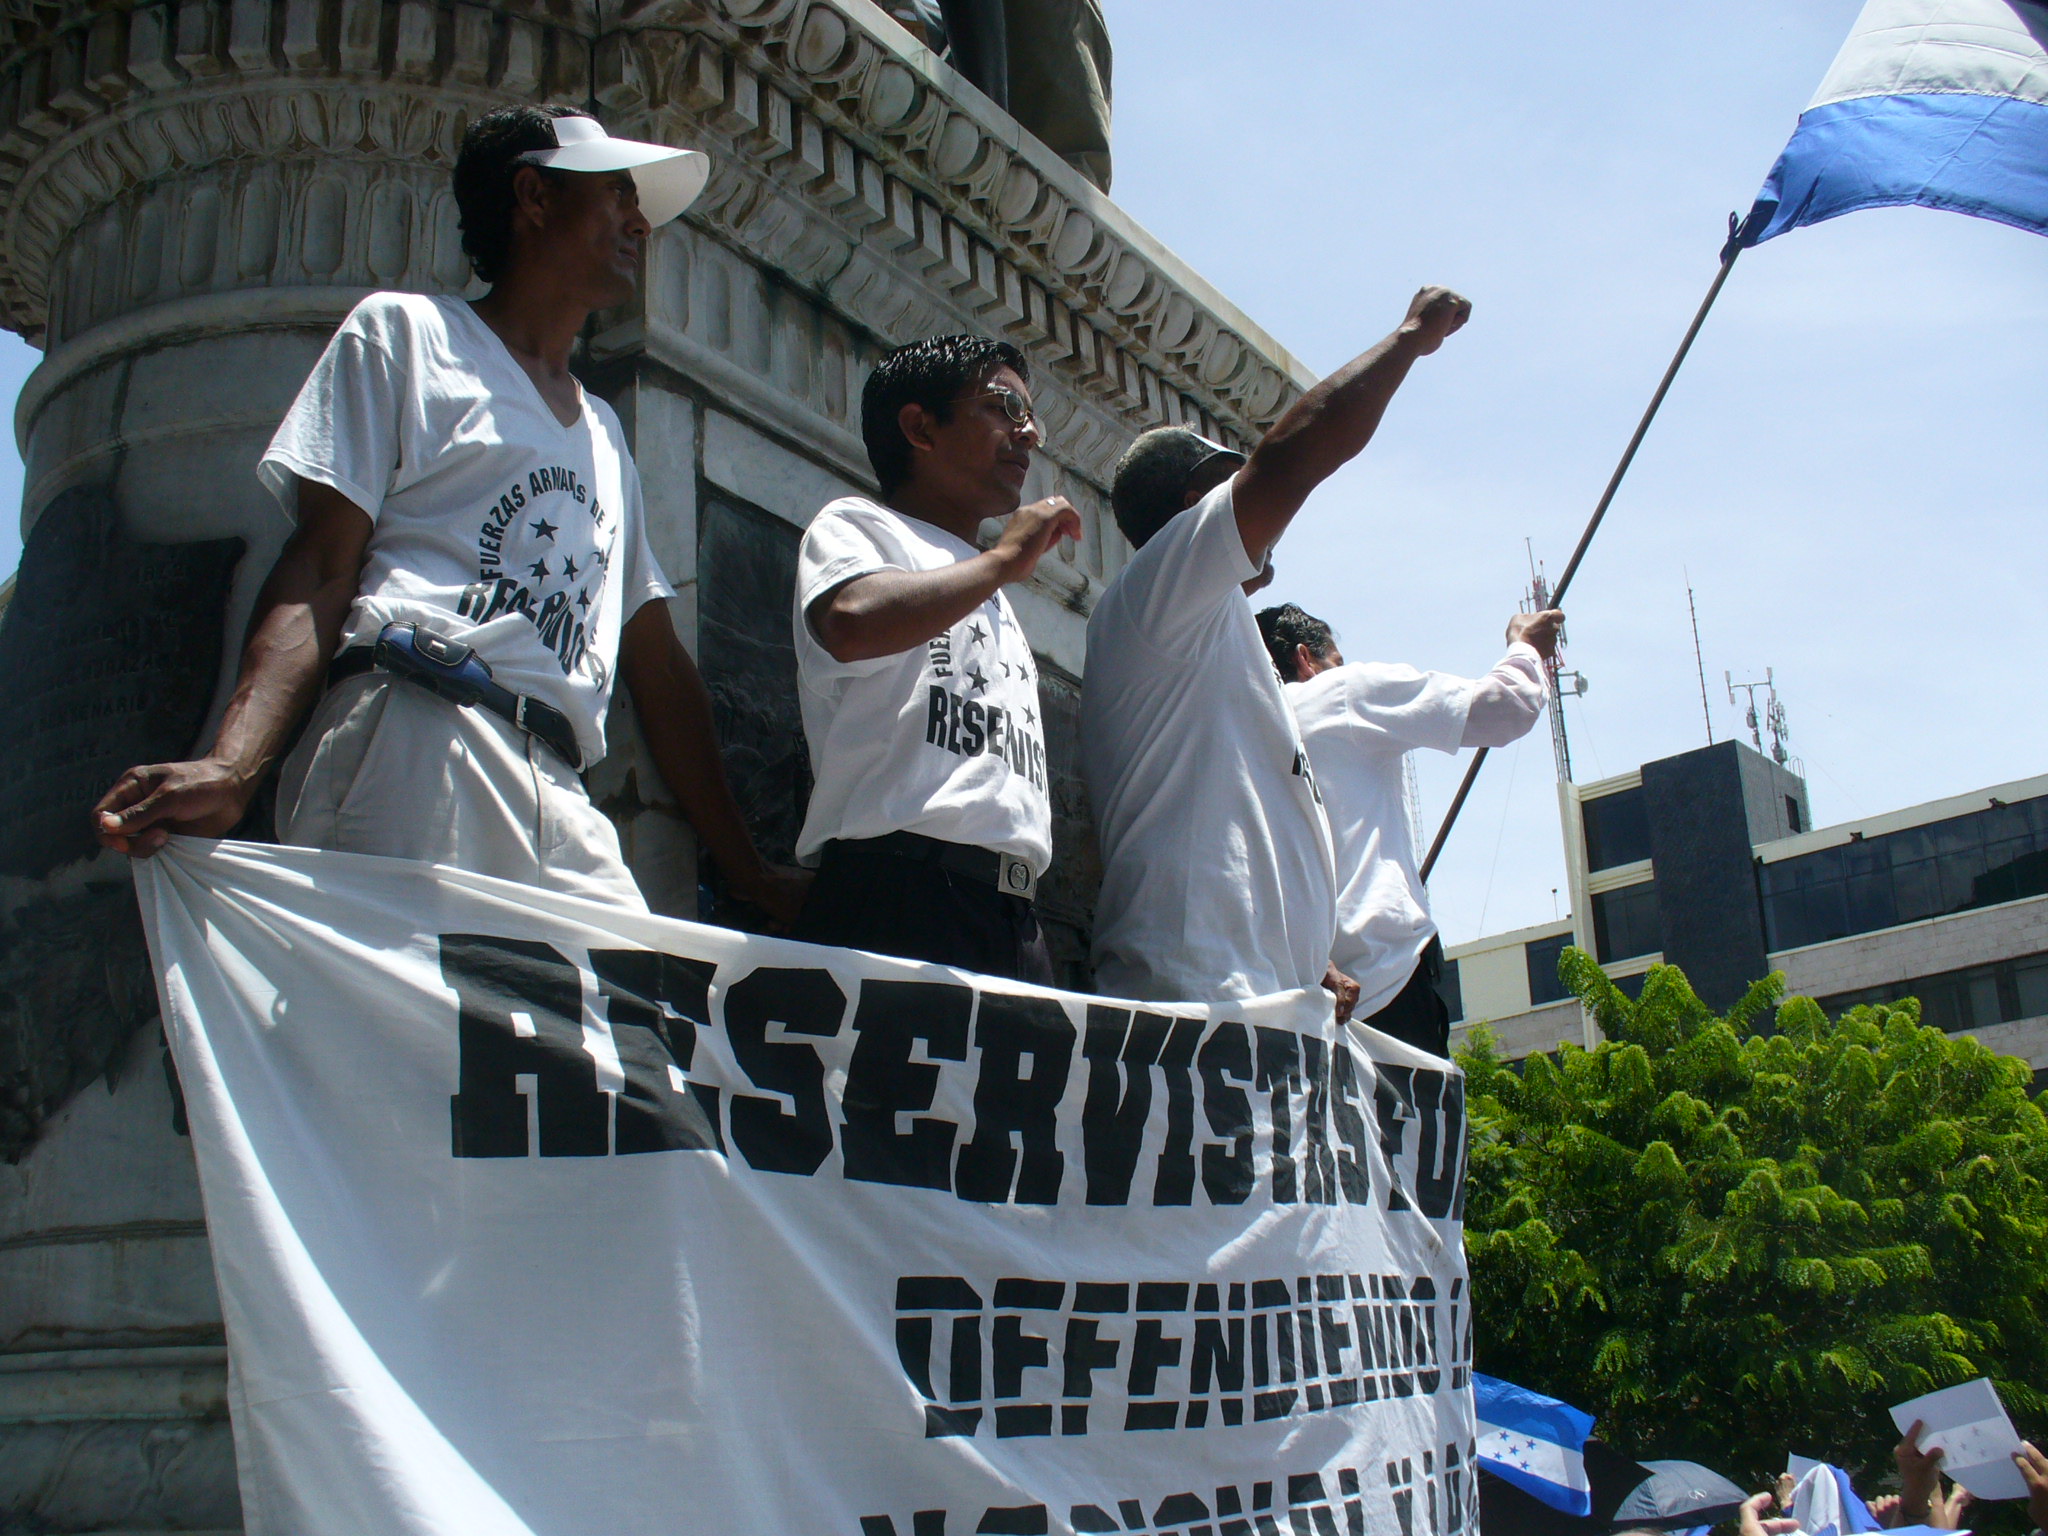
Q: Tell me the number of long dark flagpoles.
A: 1